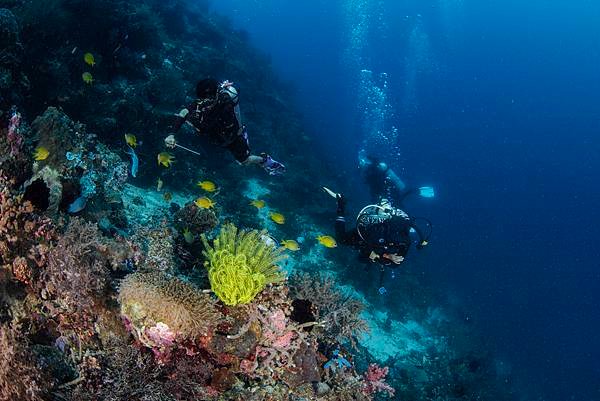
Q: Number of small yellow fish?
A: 11